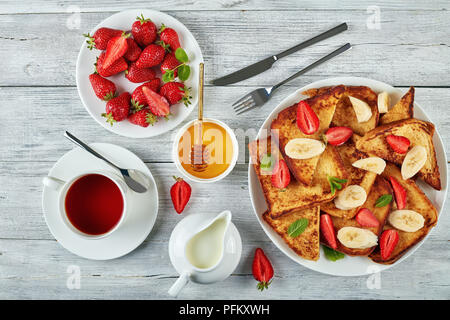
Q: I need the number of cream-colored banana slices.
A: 8